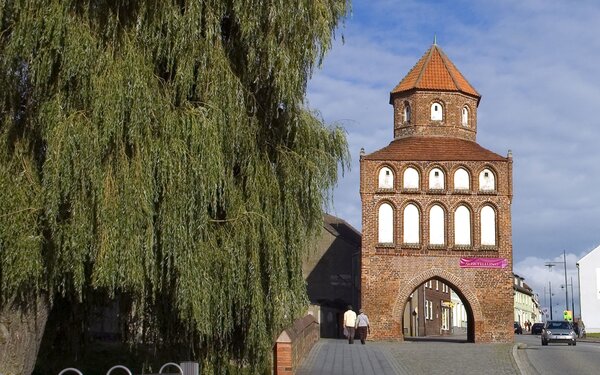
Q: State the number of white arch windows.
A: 13